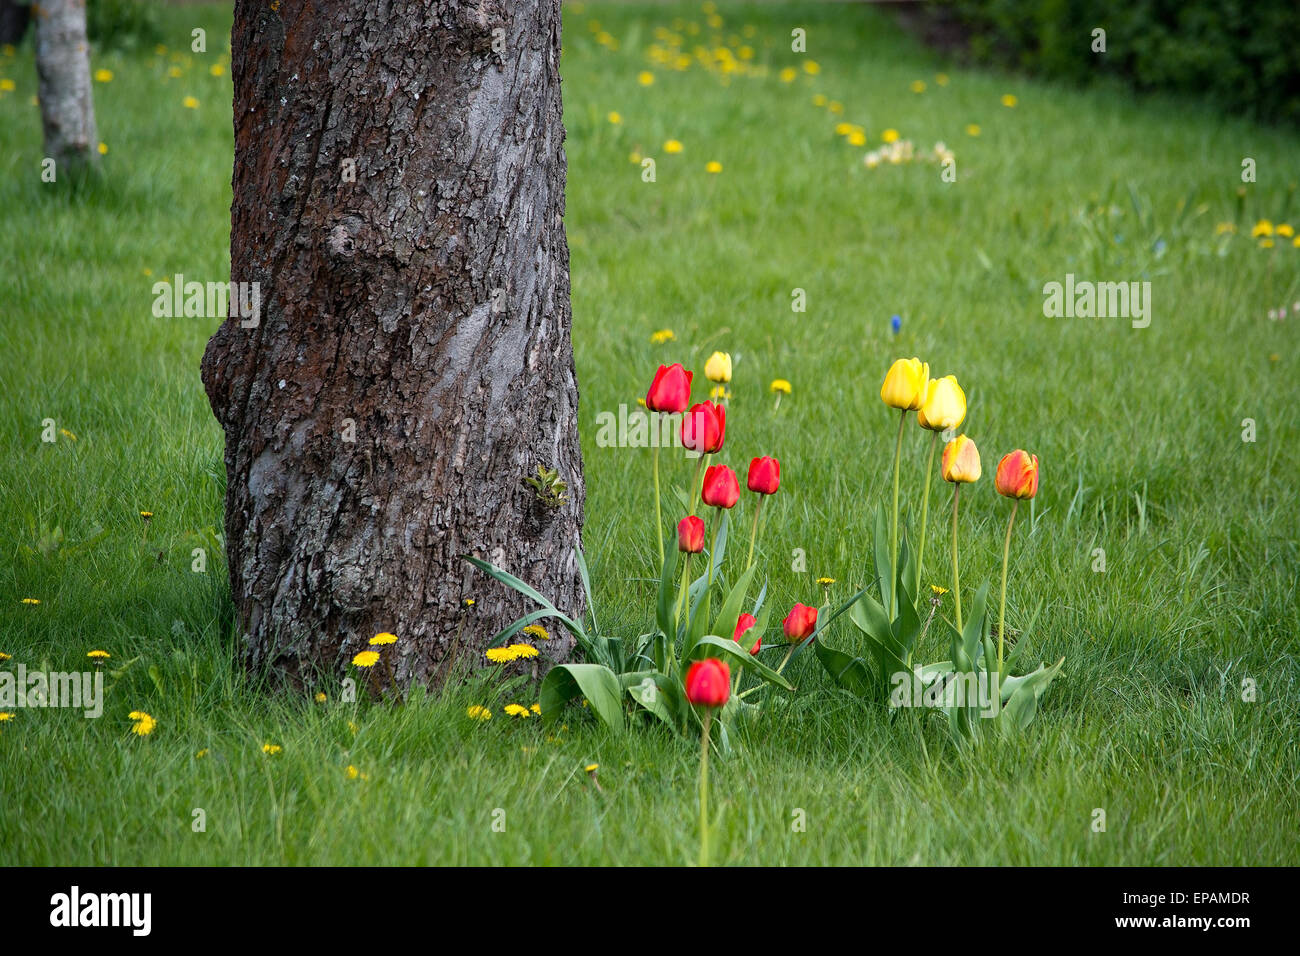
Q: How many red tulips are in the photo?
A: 8